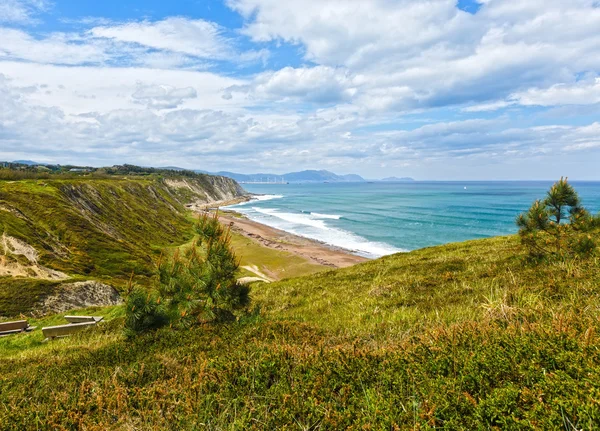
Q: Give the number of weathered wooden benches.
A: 3